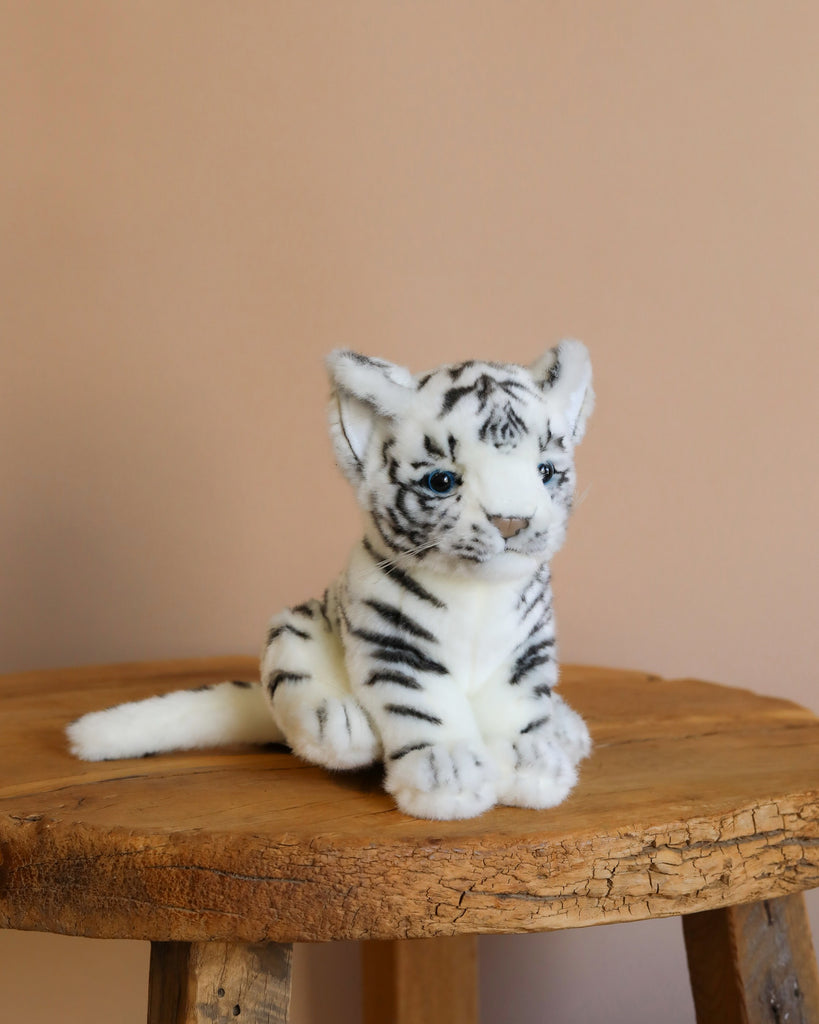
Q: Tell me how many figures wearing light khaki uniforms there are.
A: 0